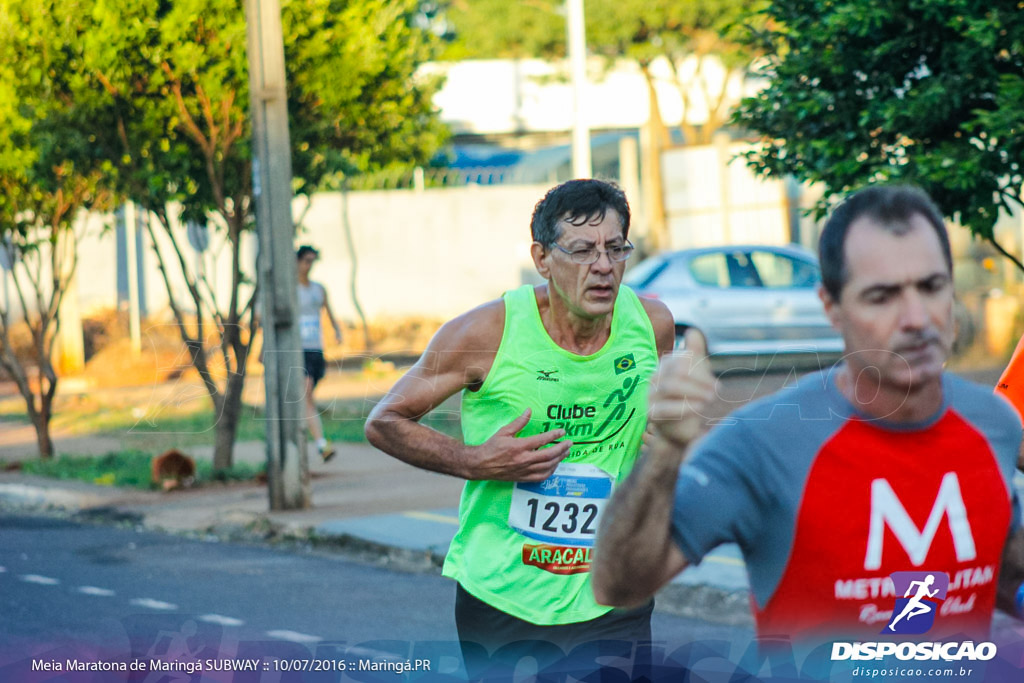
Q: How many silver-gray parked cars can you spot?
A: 1